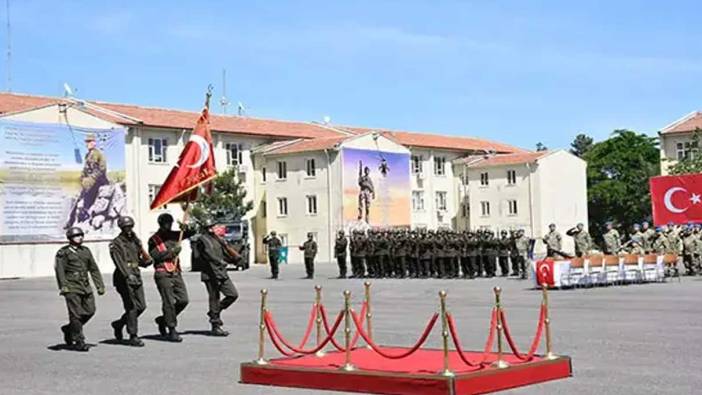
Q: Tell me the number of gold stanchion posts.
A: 7